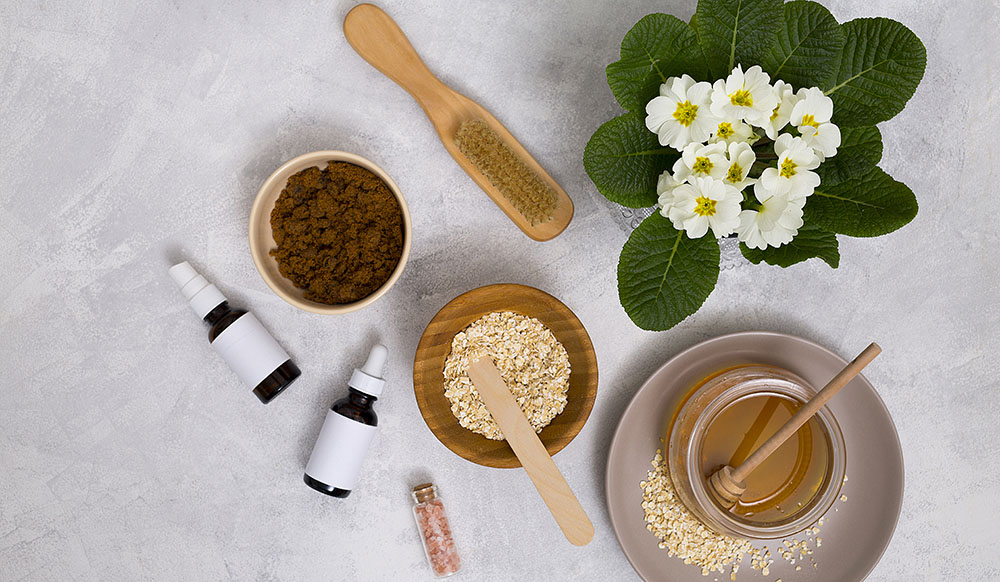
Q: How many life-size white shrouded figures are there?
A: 0